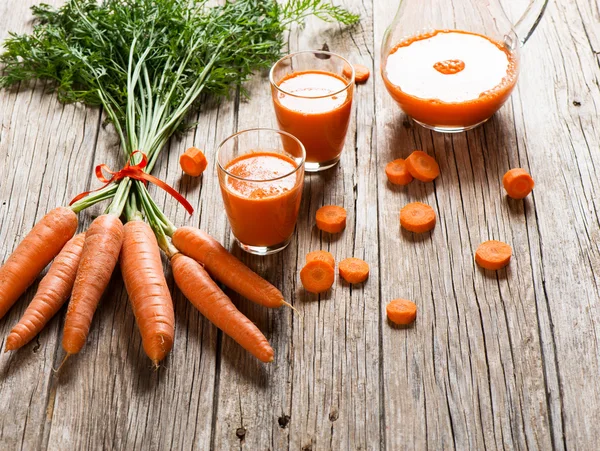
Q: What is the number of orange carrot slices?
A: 12